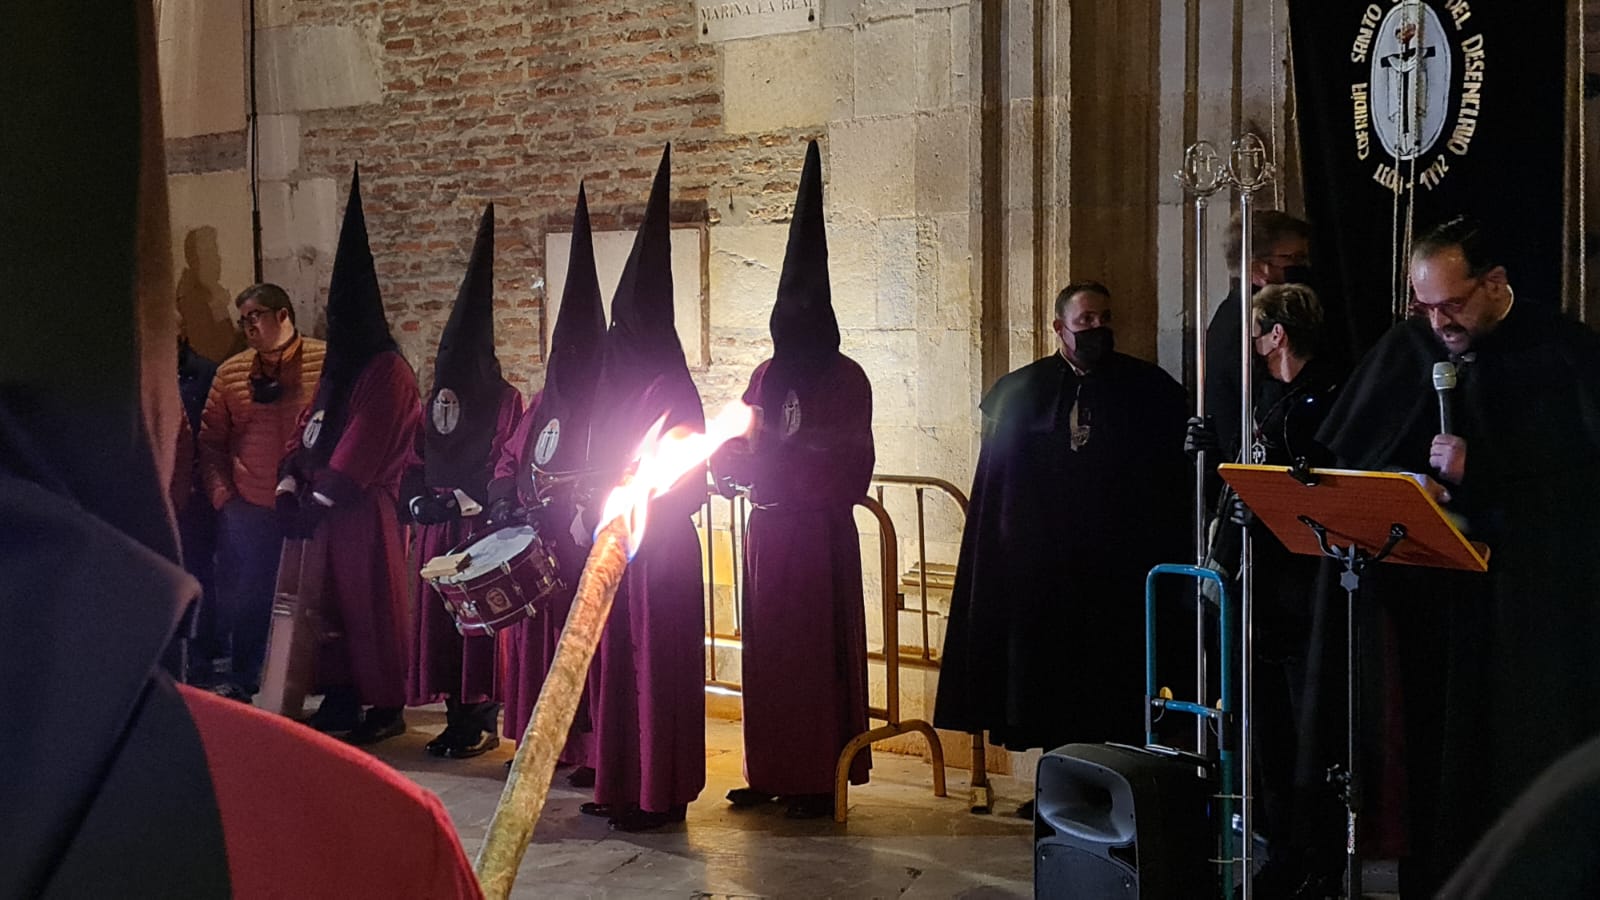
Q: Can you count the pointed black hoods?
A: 5